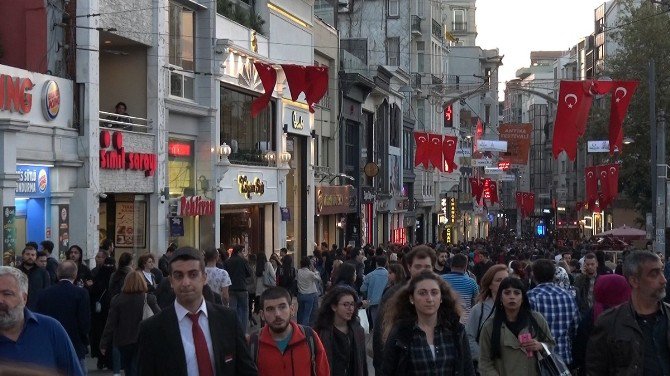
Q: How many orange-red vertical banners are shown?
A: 1